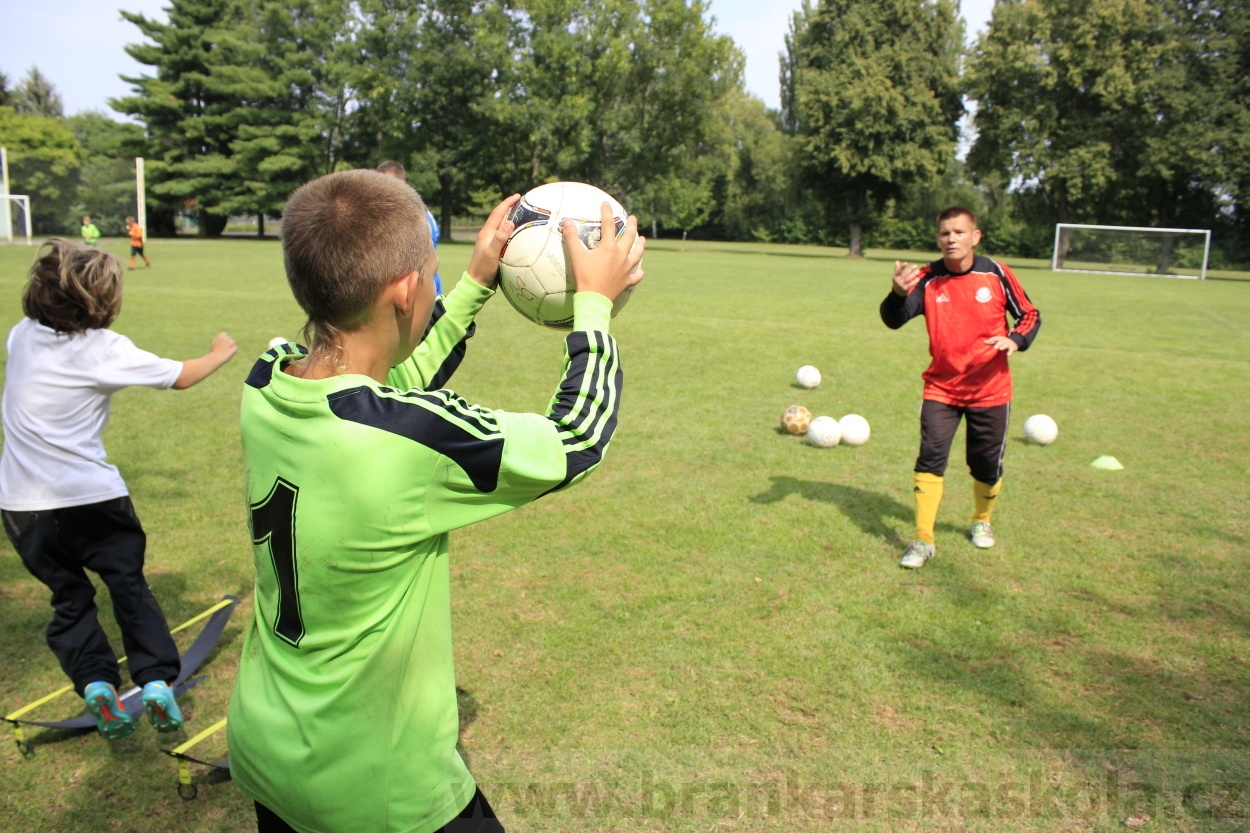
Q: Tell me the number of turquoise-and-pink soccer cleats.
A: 2